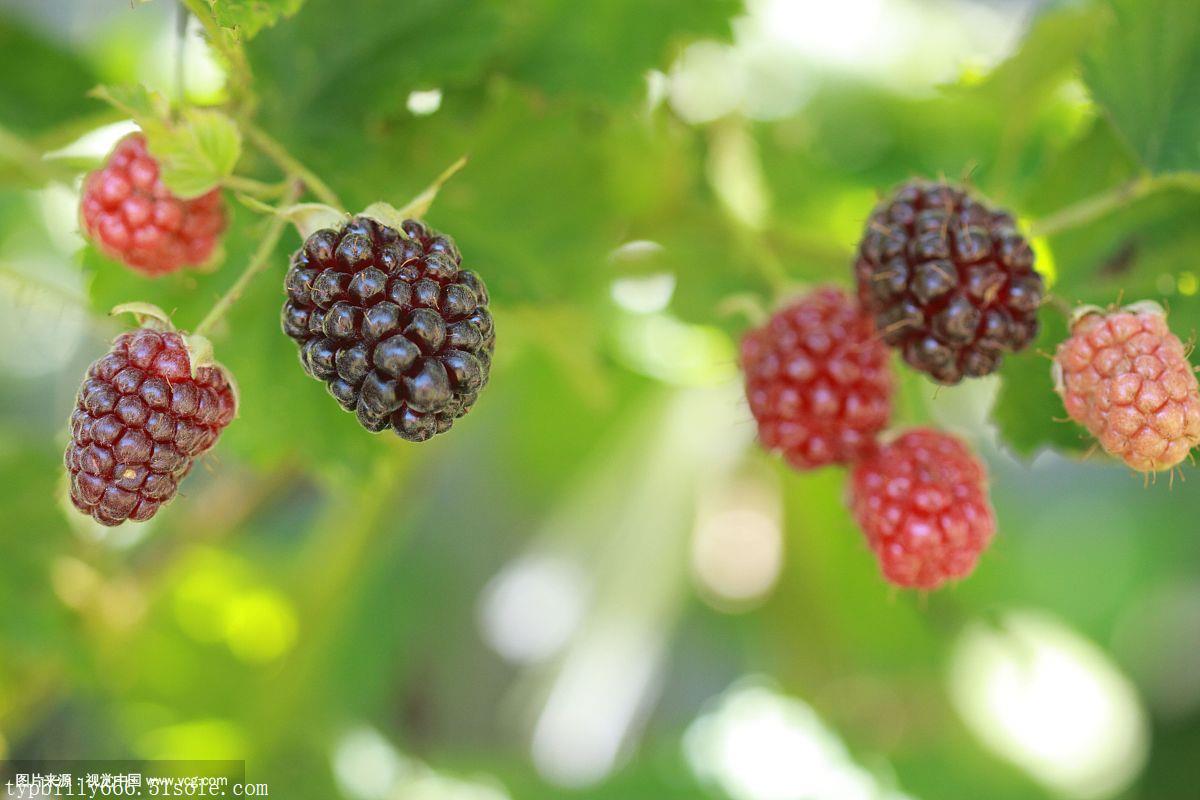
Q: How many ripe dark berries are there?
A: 2